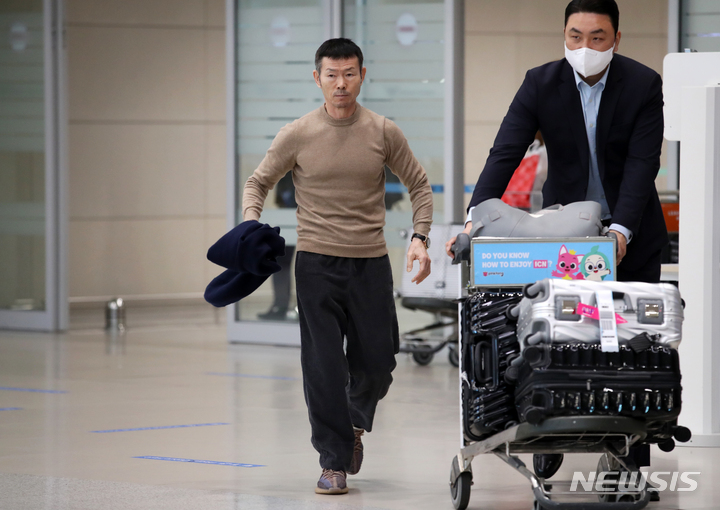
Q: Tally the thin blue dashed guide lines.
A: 5